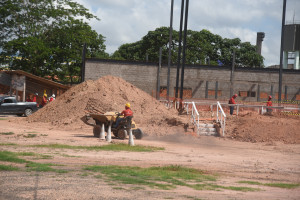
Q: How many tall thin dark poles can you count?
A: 4